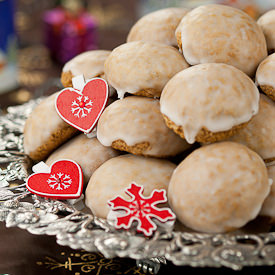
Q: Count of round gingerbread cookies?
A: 14